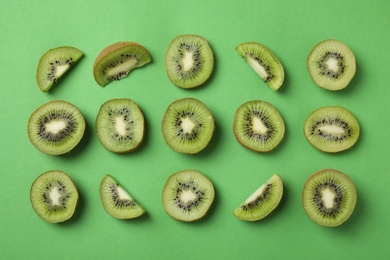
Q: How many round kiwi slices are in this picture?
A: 10